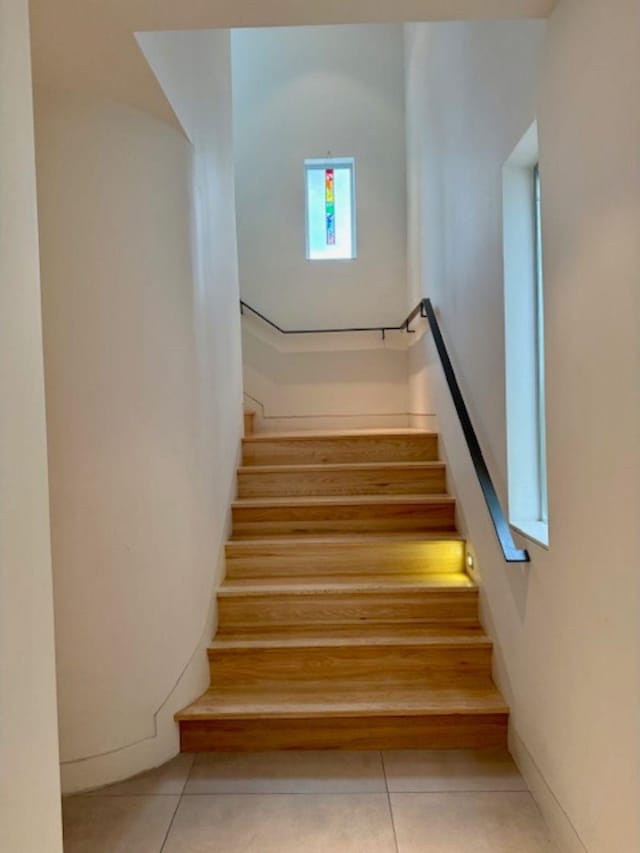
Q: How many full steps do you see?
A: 7